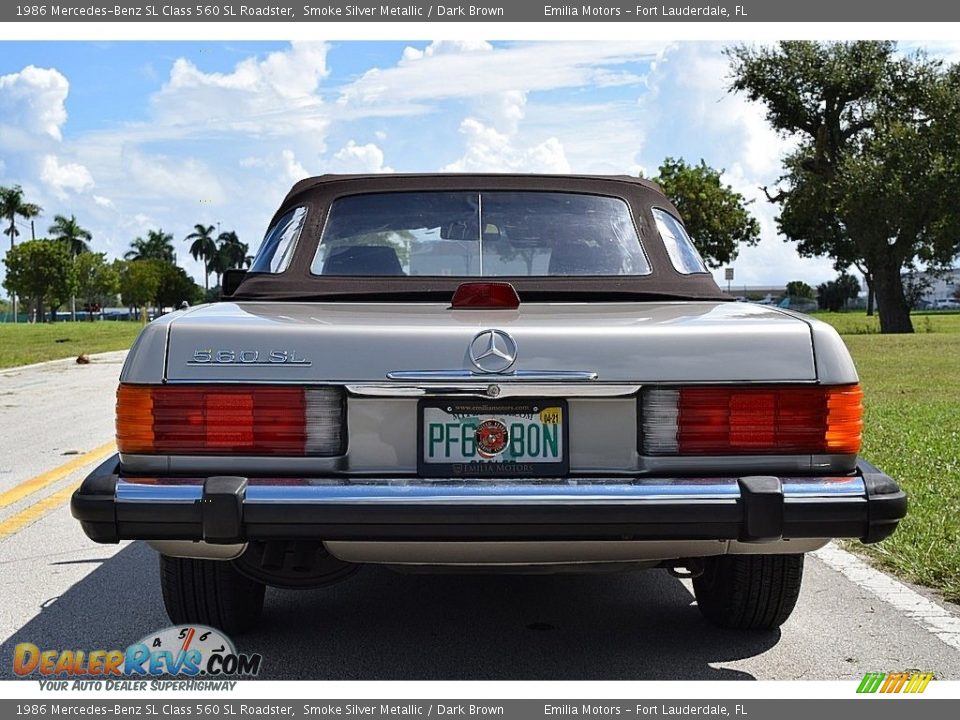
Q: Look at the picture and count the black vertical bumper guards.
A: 2